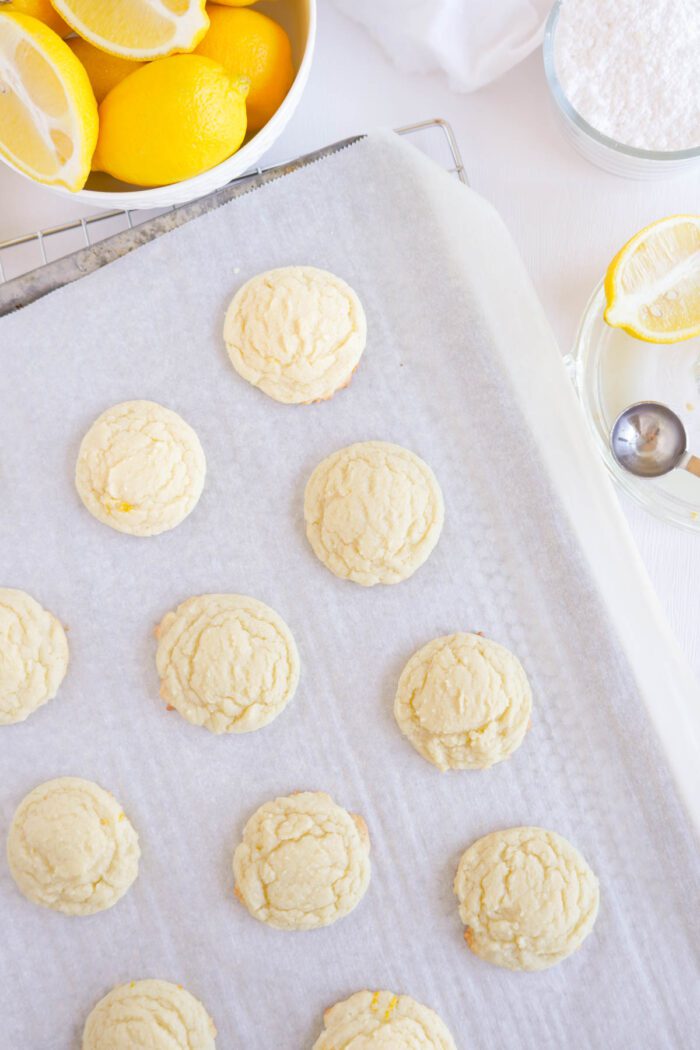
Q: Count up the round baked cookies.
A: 11